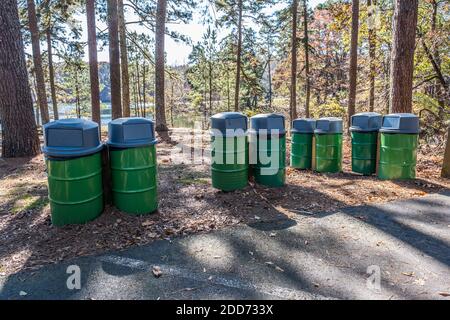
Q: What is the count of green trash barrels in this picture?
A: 8